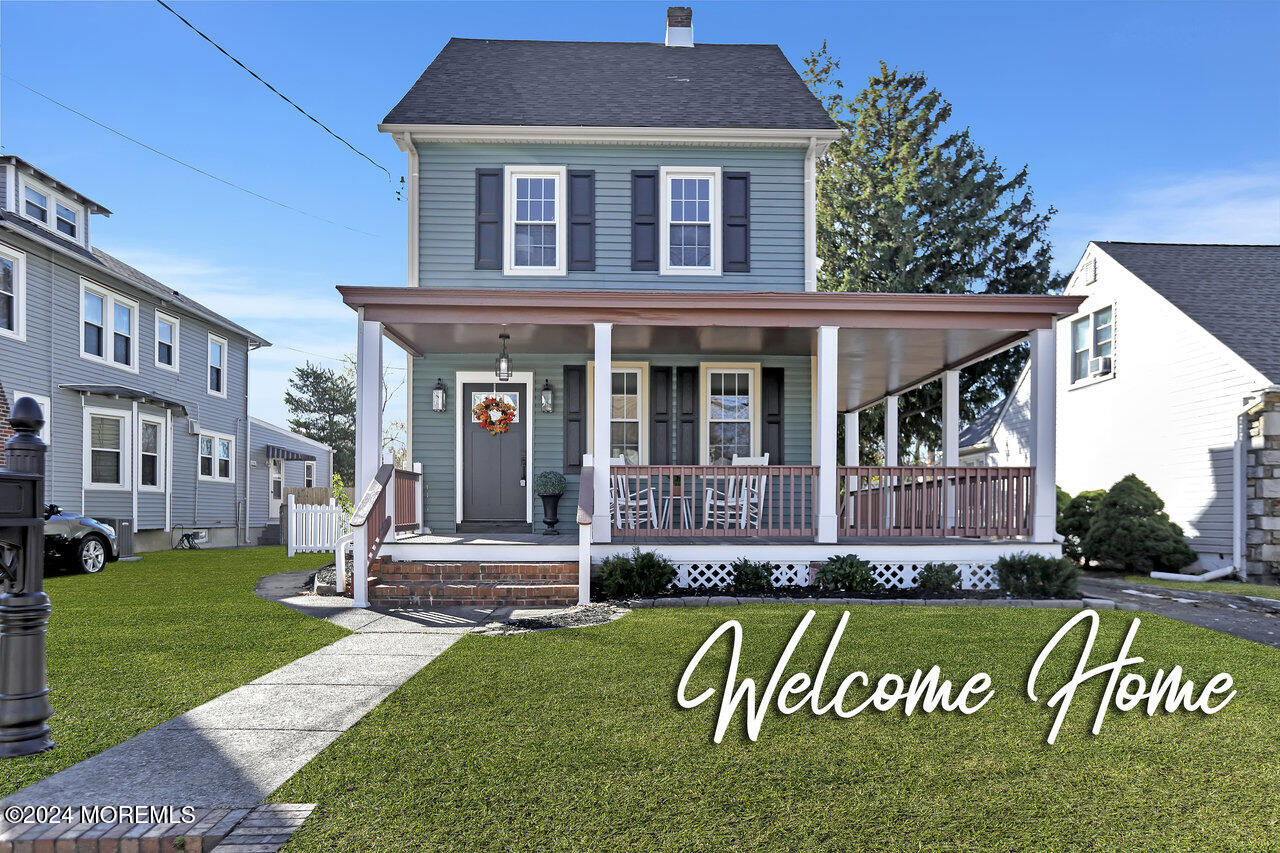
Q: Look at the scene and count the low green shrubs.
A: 5